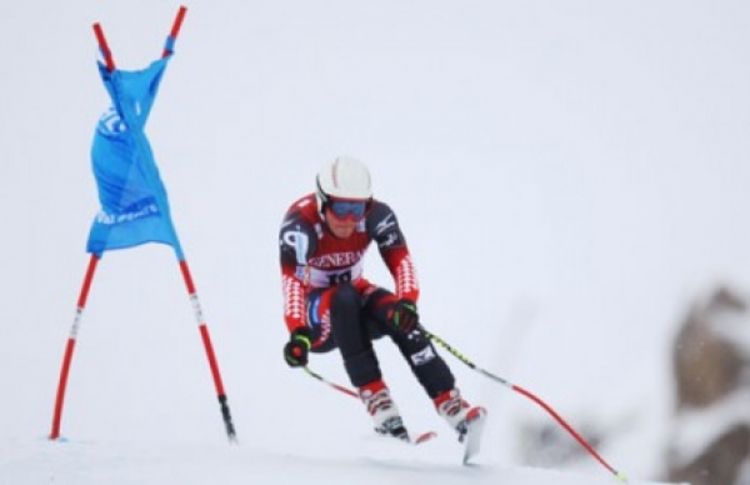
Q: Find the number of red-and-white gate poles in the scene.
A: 2